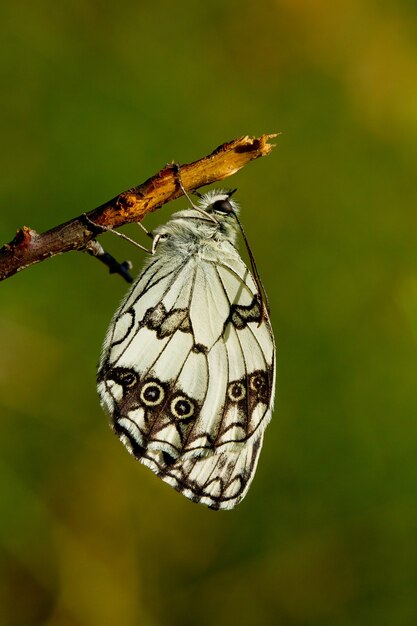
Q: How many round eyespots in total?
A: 5